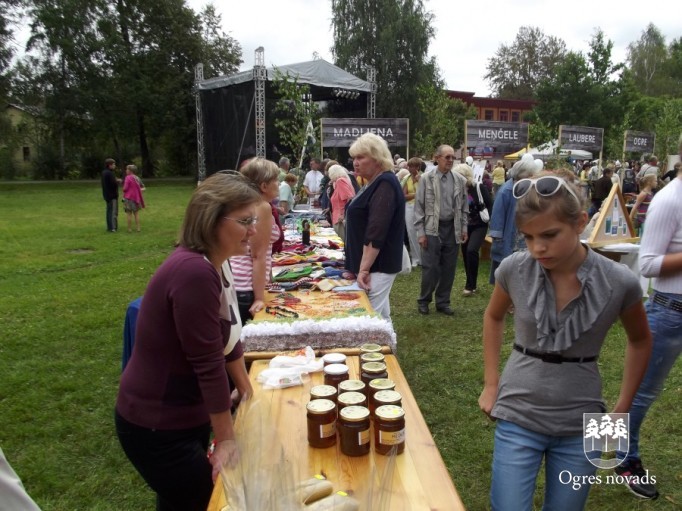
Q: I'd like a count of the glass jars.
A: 13